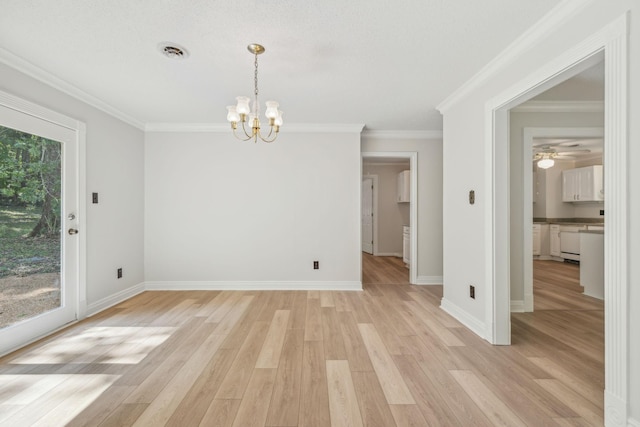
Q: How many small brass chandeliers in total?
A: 1